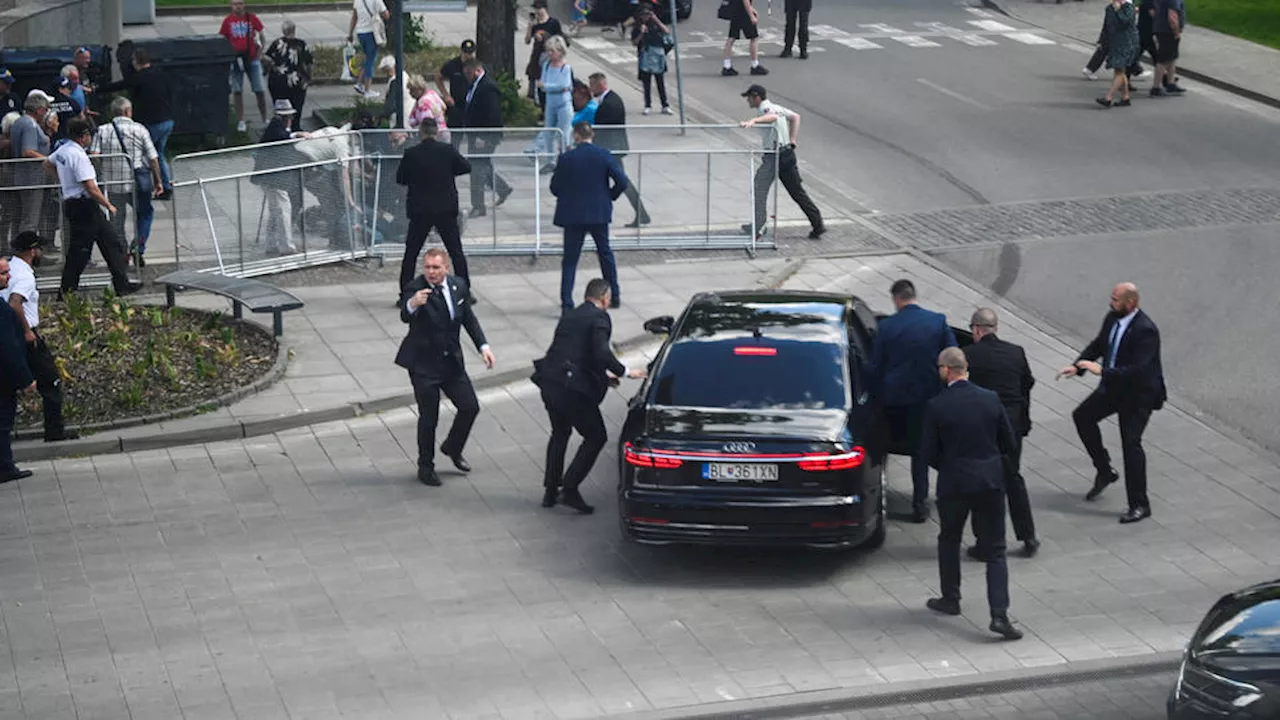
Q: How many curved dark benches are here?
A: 1